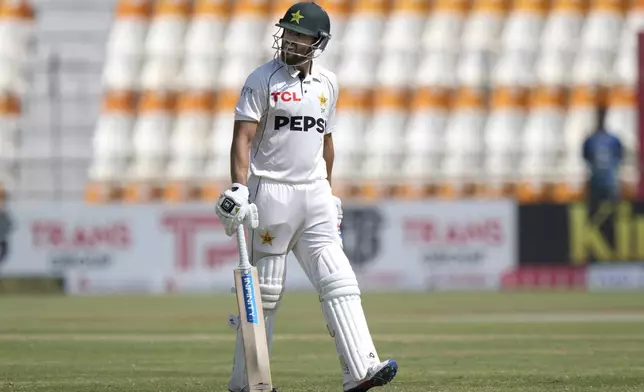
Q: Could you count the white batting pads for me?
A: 2